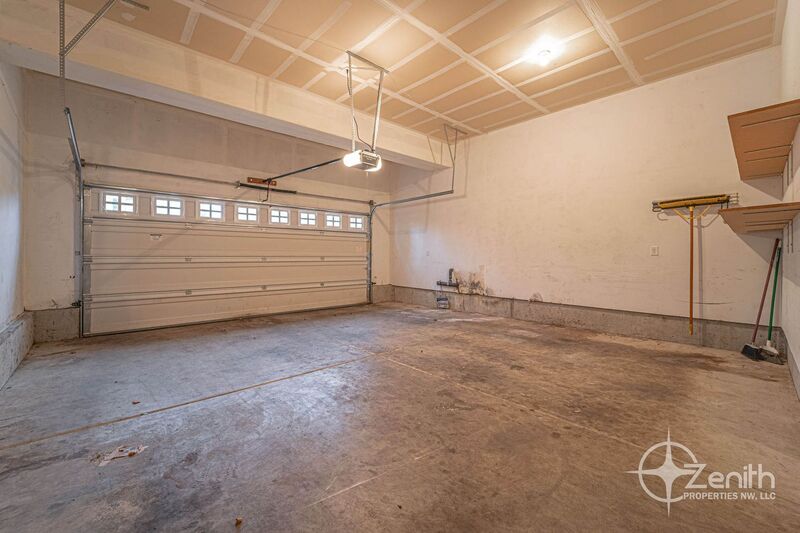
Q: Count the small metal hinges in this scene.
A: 9